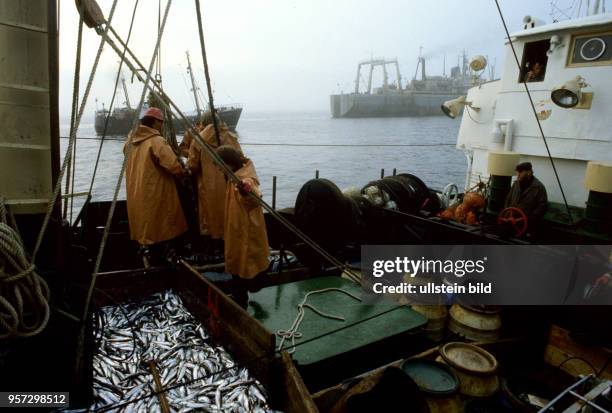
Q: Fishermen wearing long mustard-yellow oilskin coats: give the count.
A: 3